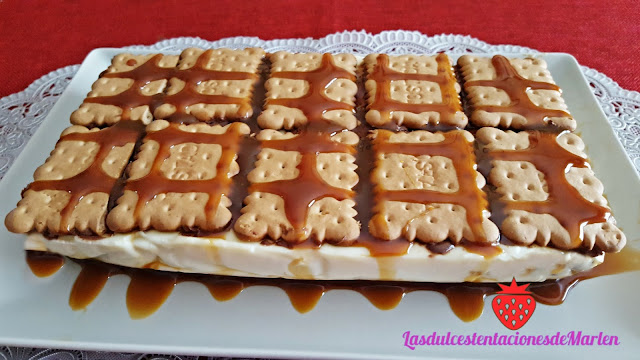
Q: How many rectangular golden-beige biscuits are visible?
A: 10